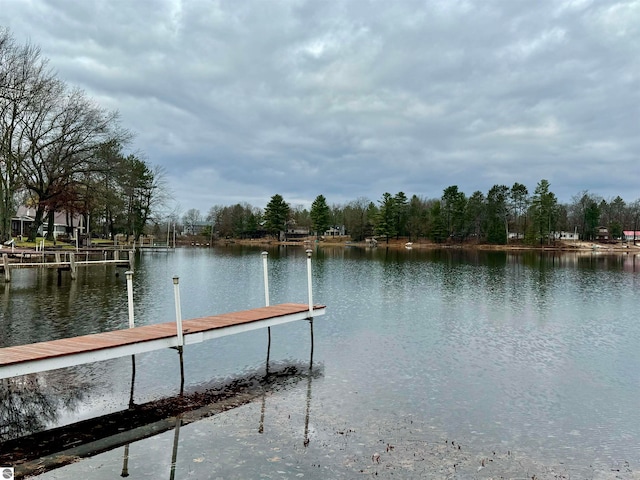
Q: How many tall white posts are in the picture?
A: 4